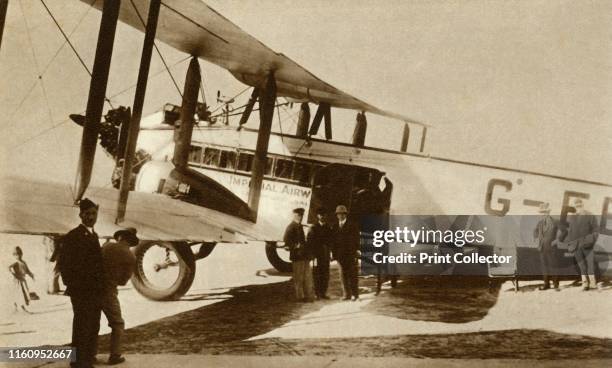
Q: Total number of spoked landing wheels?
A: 2